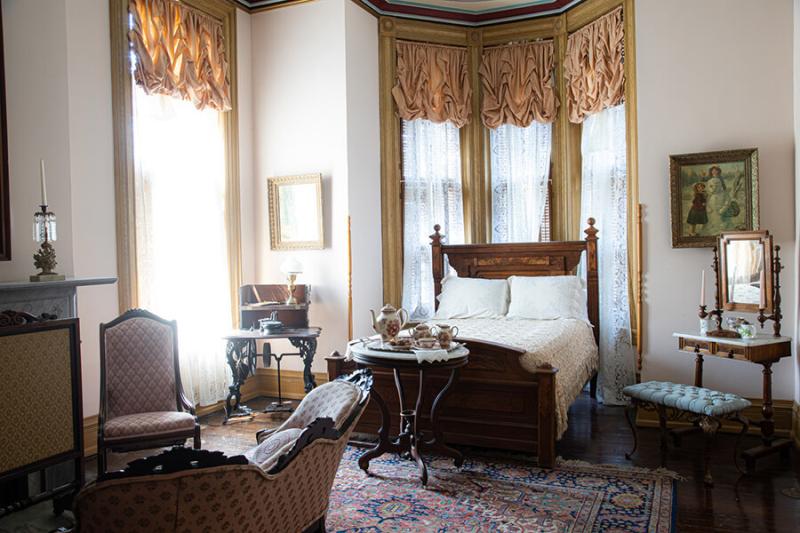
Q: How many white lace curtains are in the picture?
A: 4